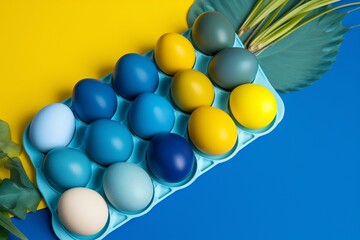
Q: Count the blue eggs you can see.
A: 8